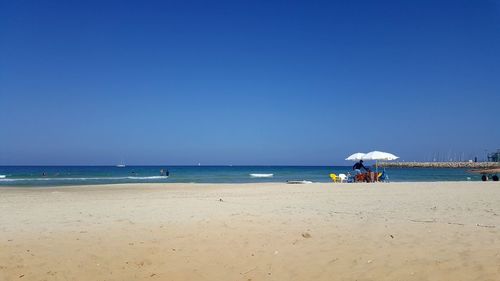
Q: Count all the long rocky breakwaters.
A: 1